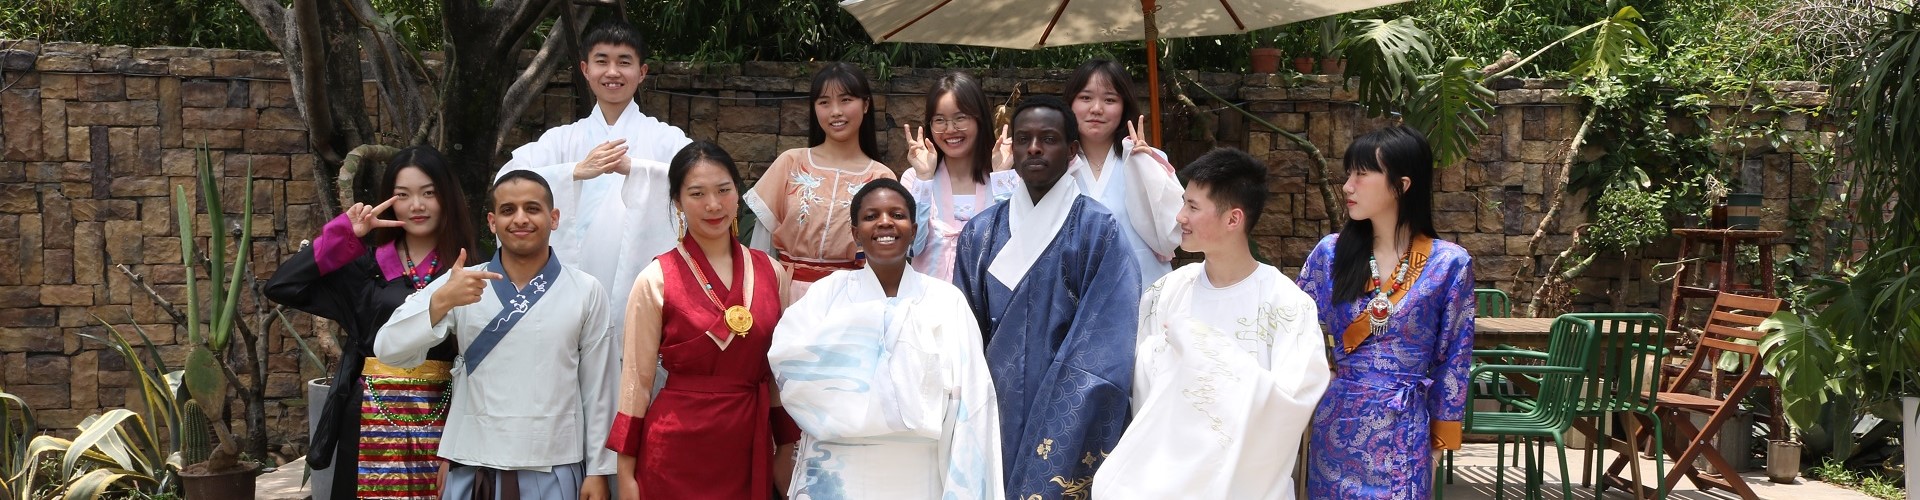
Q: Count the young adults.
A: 11